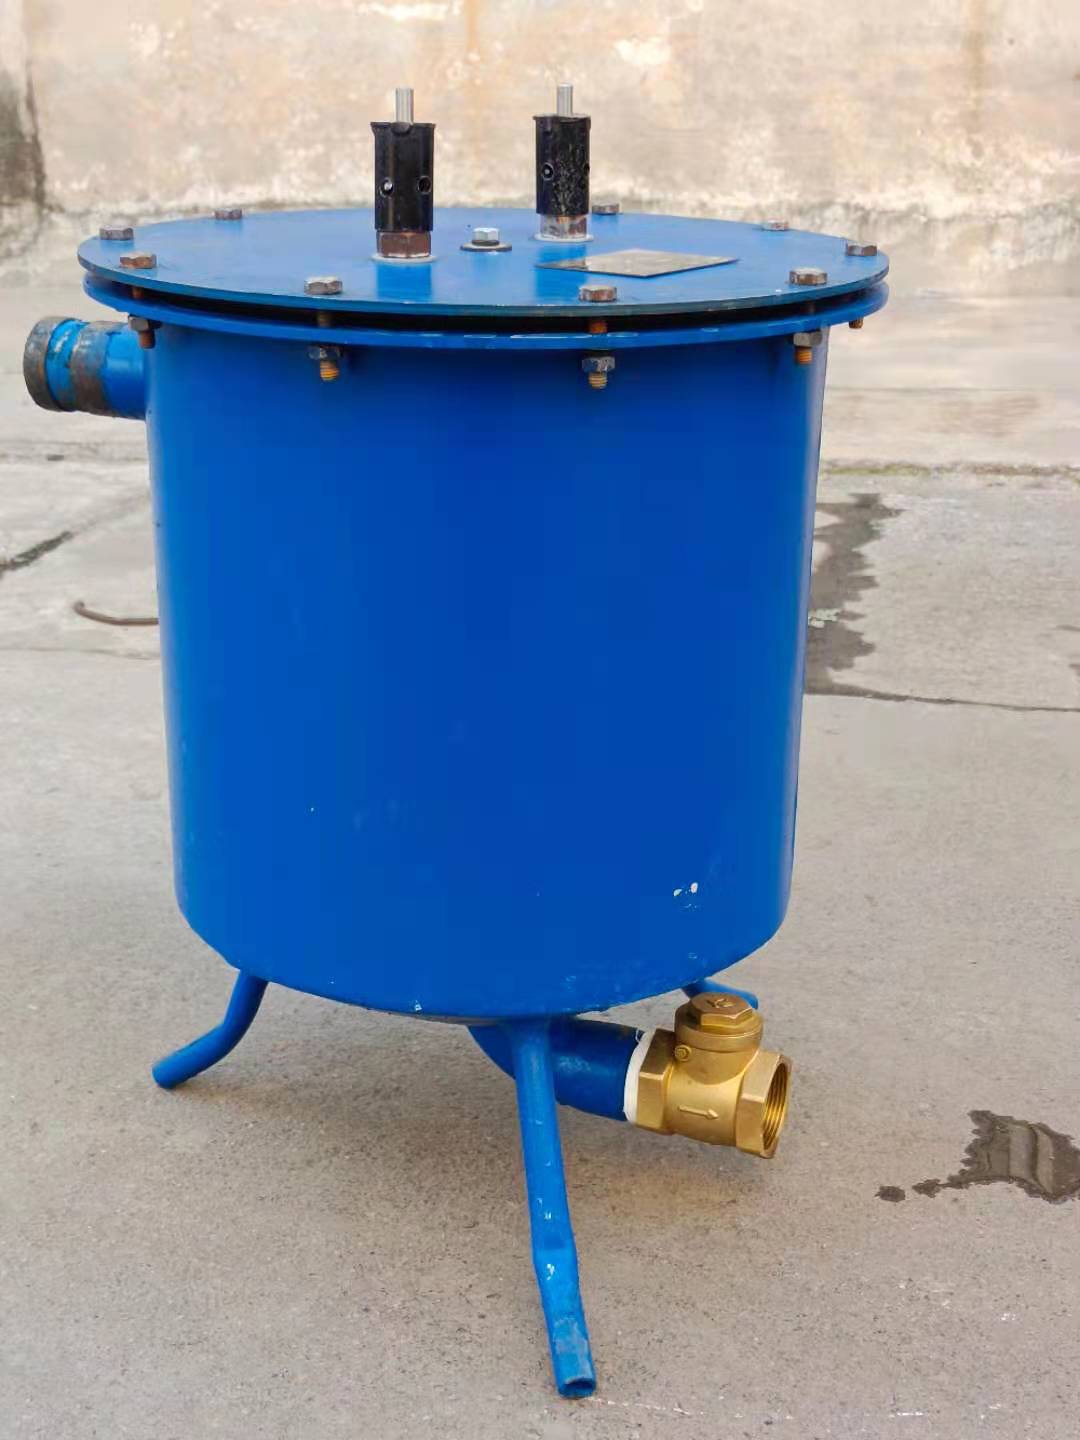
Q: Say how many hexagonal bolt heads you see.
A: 10